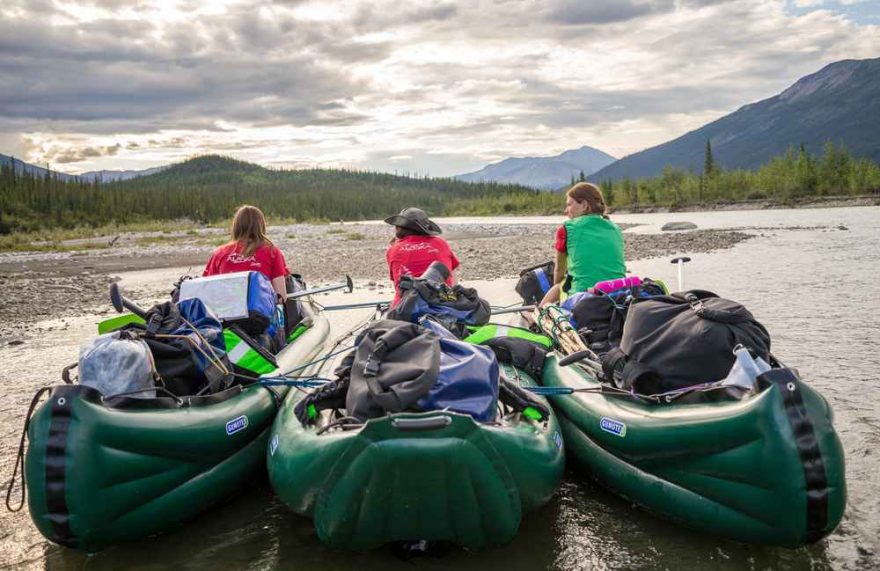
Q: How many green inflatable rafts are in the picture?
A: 3